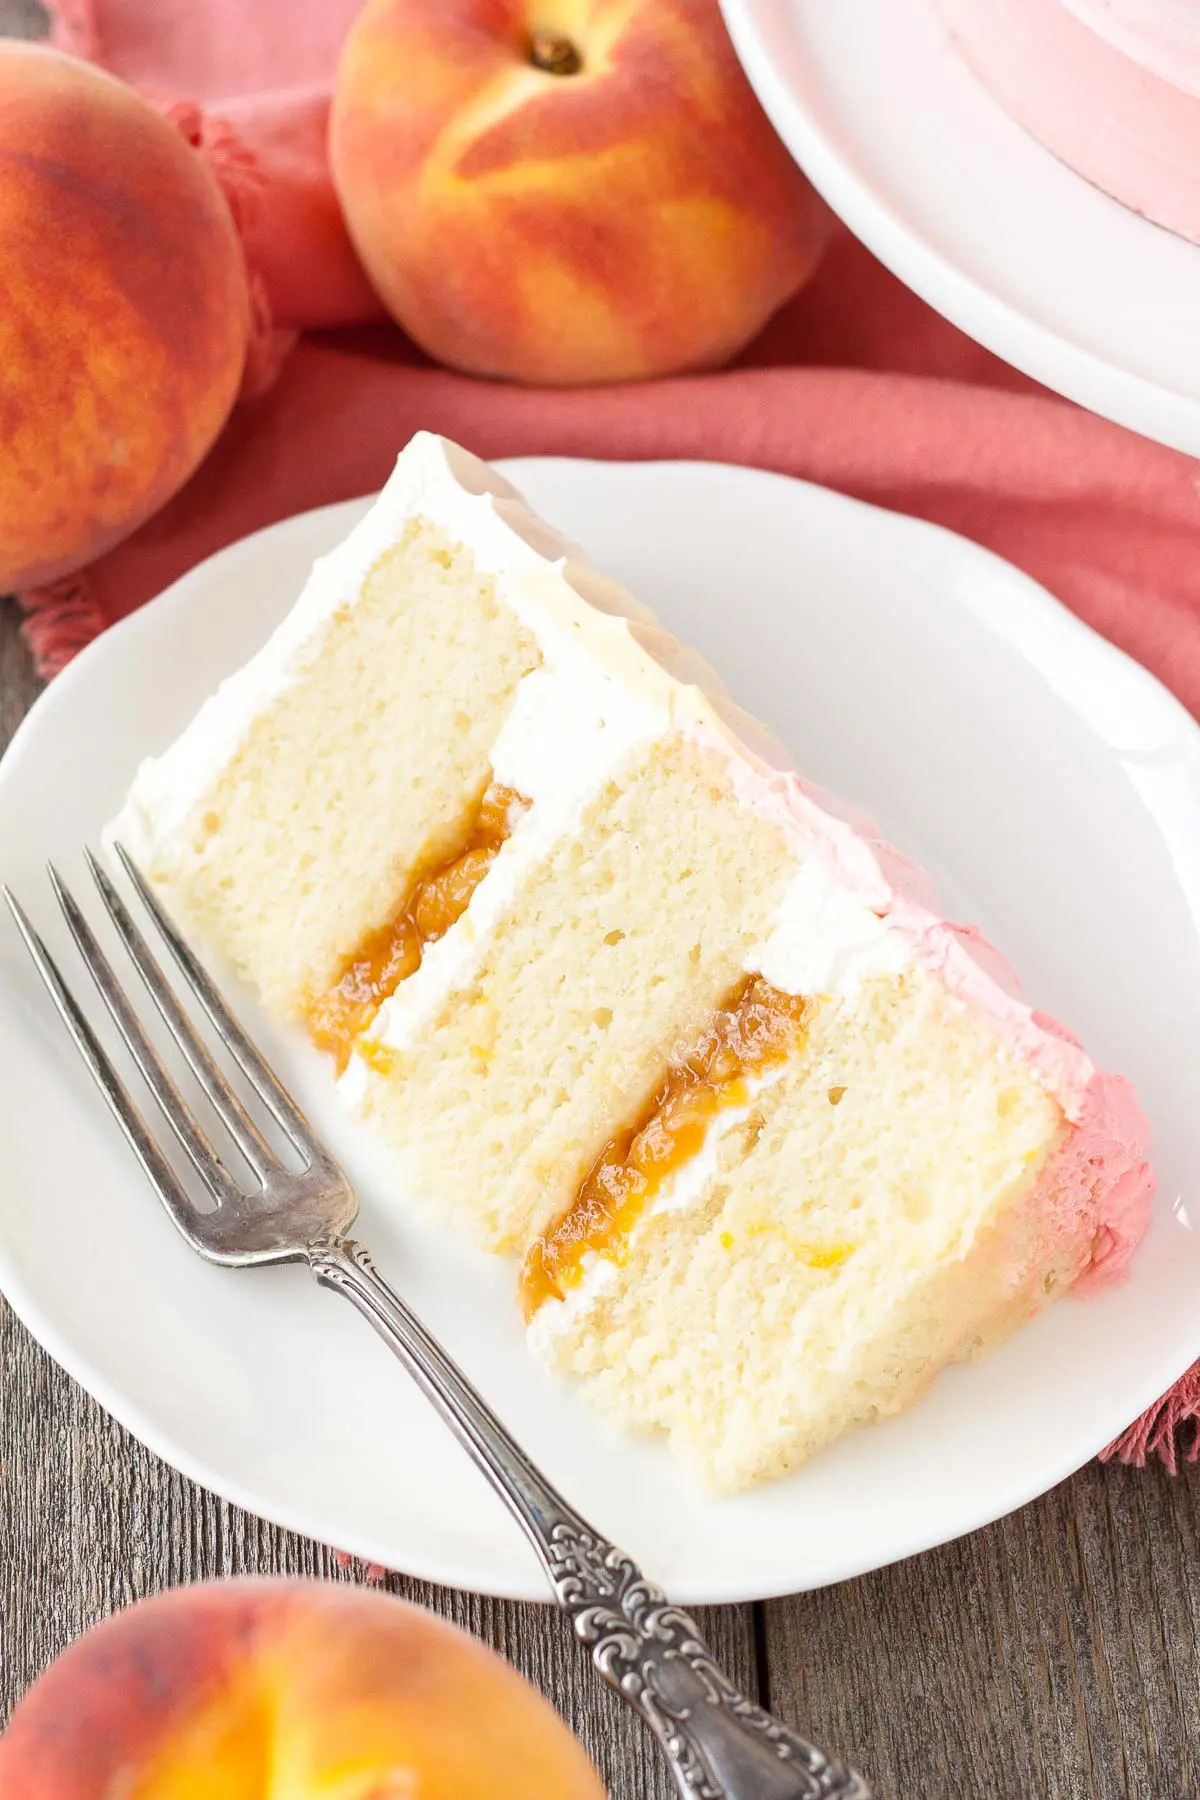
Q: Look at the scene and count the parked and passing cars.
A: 0